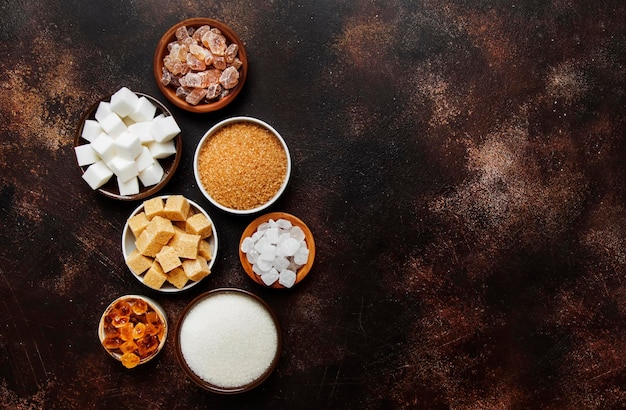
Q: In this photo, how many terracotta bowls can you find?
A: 2